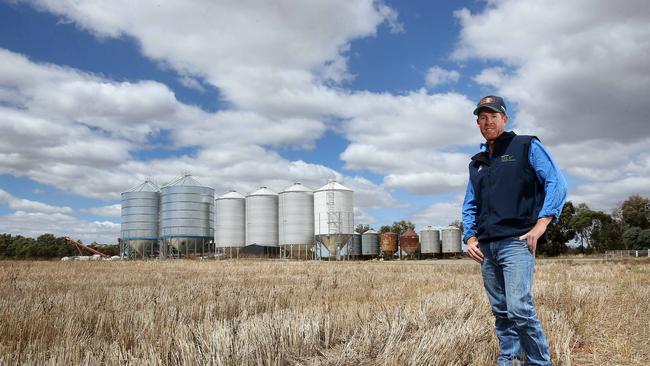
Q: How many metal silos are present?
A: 12